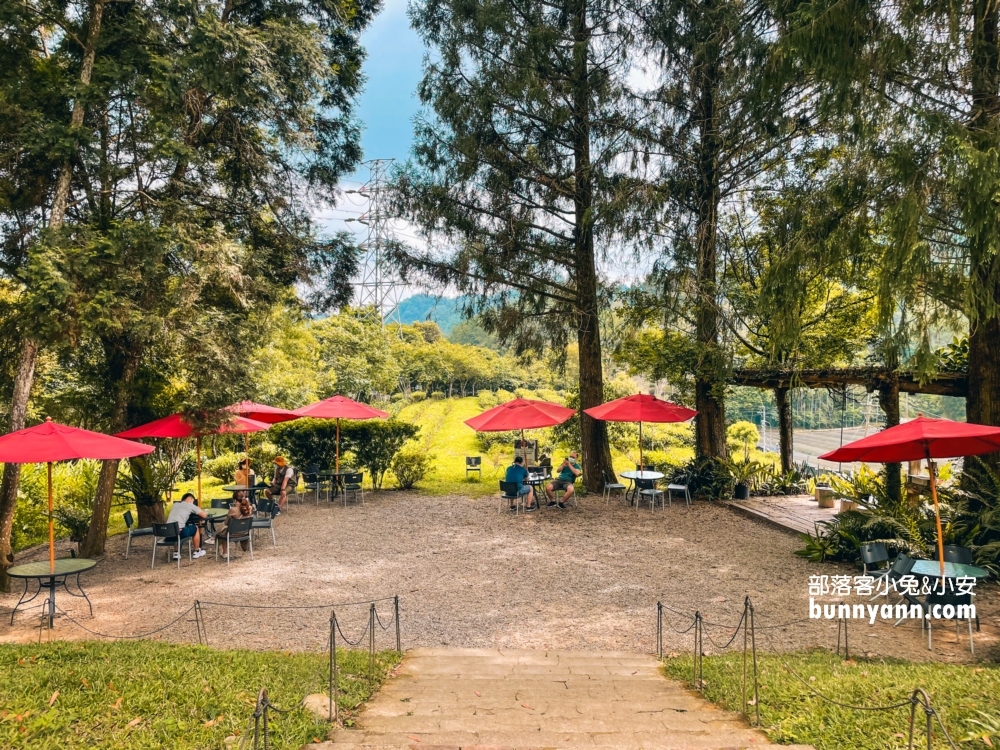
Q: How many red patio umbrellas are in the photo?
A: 7